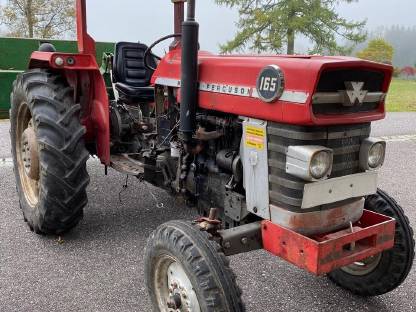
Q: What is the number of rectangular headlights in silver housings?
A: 2